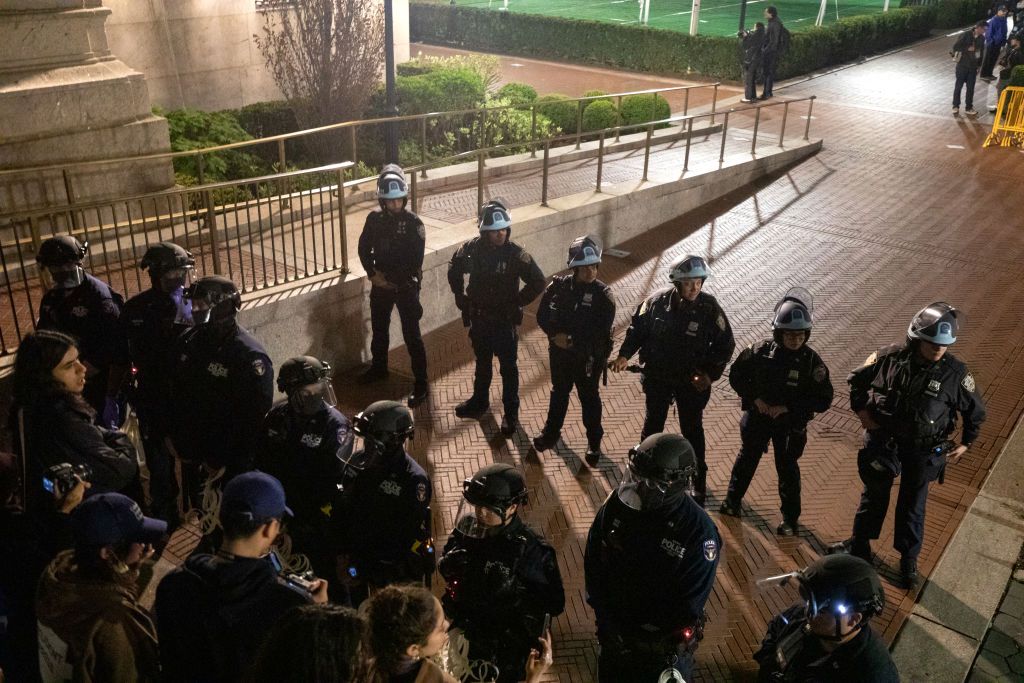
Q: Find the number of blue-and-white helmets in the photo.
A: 6